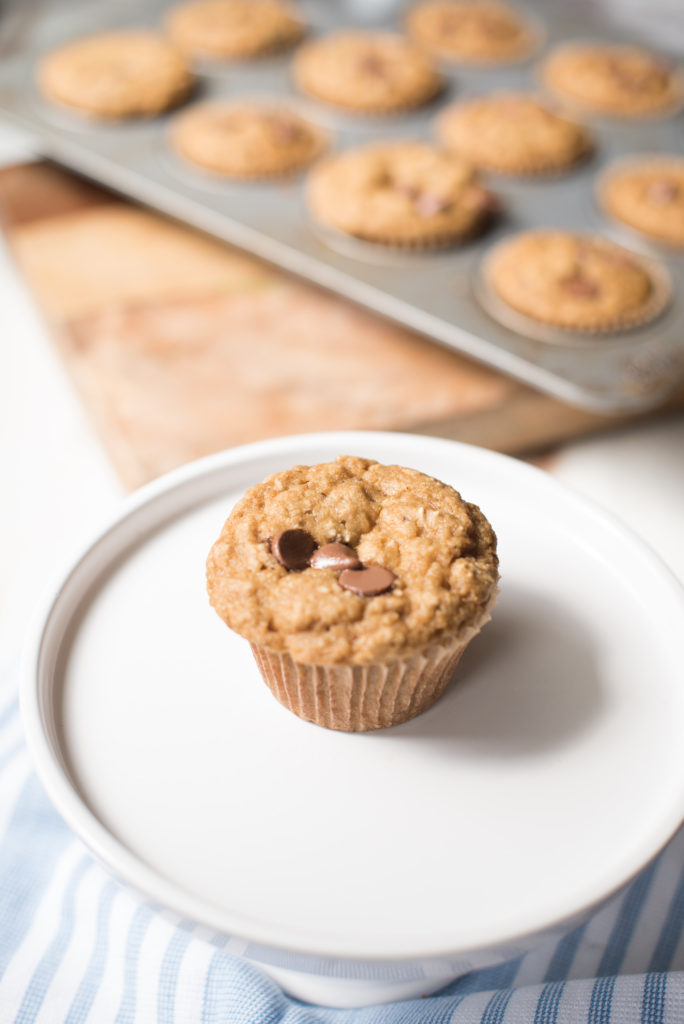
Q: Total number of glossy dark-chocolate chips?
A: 3